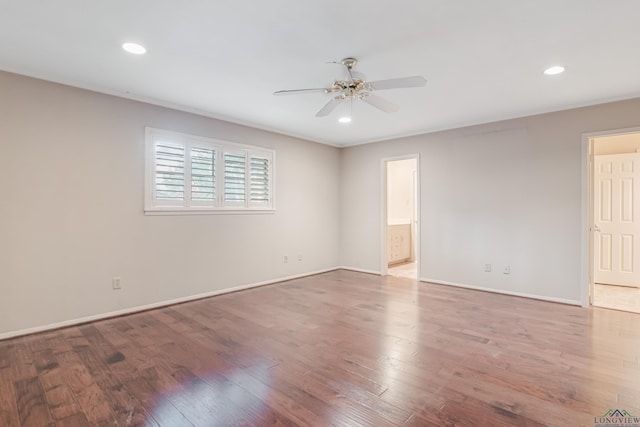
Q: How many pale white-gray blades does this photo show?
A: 5